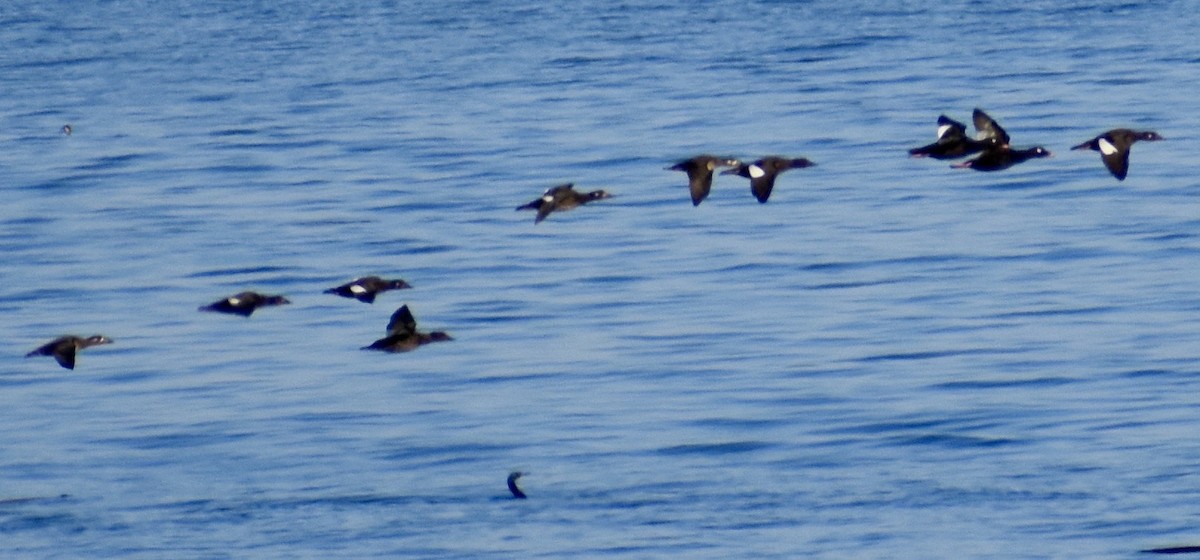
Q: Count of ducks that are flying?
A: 10